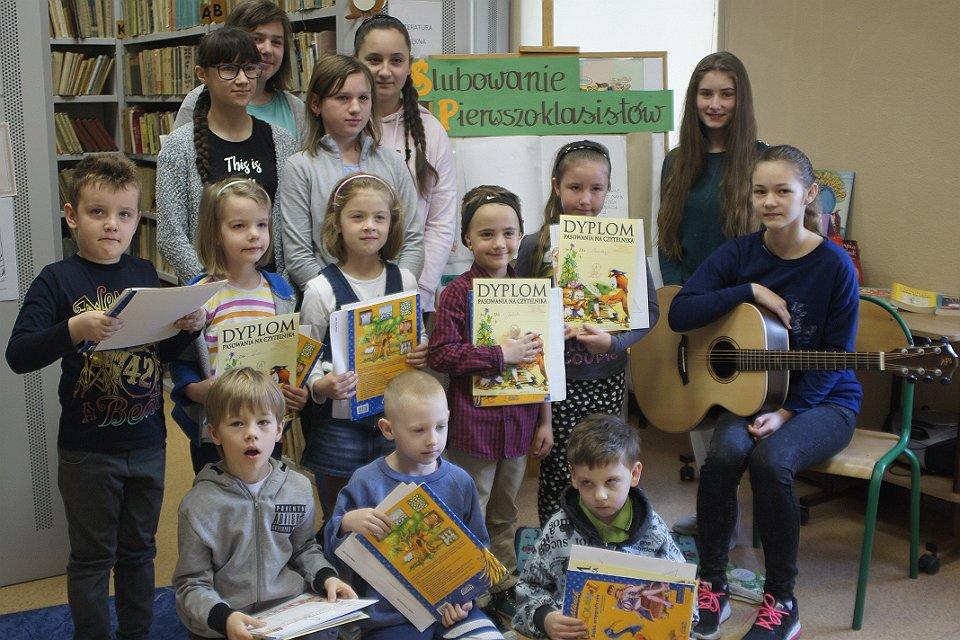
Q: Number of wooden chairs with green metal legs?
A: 1